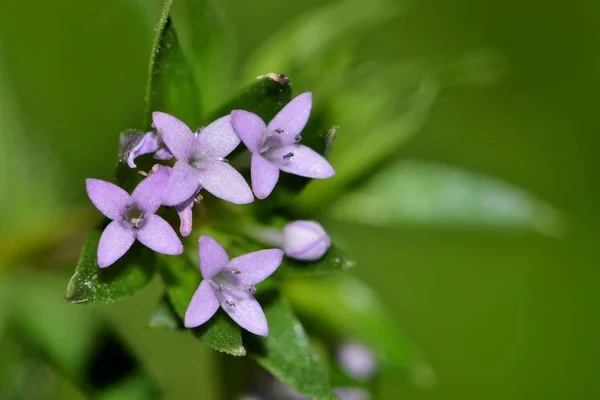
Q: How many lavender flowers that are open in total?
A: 4